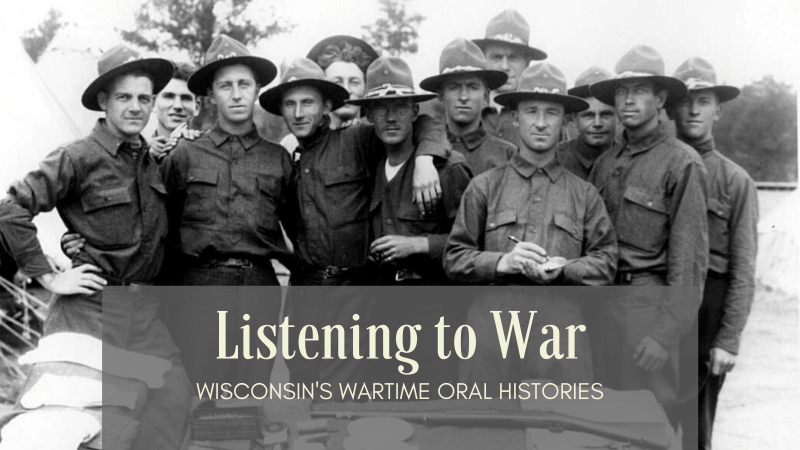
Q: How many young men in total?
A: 12